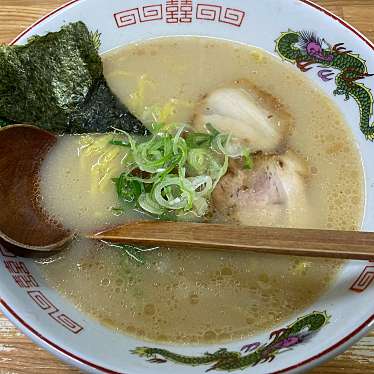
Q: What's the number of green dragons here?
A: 2